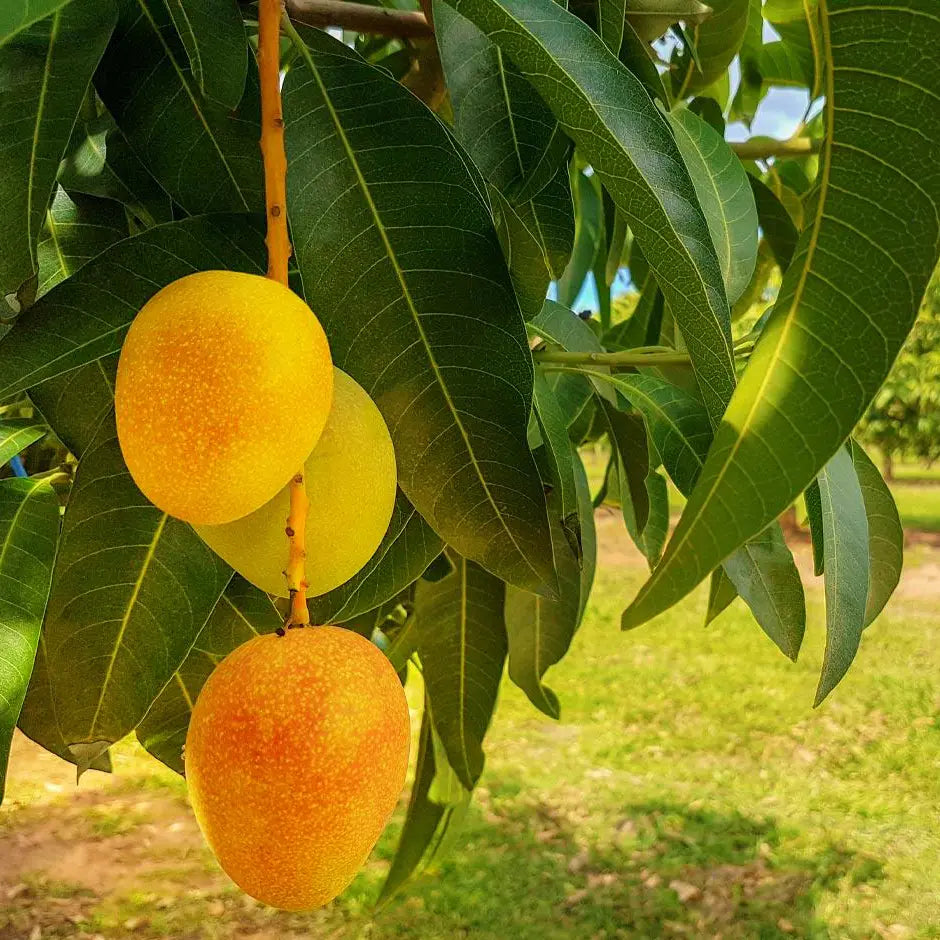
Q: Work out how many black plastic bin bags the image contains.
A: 0